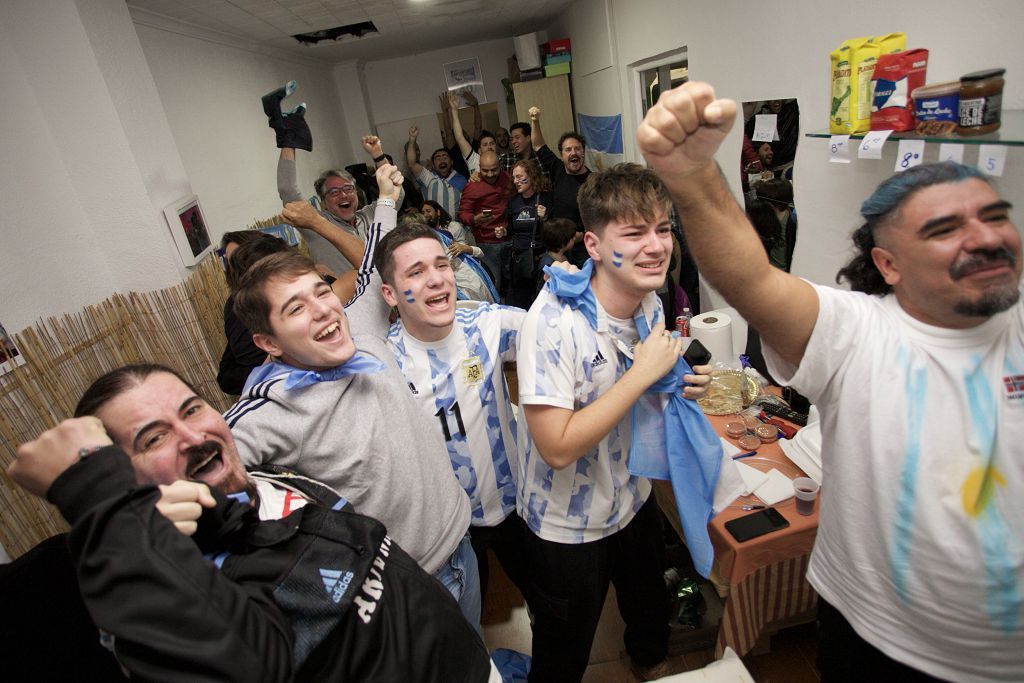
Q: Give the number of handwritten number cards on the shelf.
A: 5